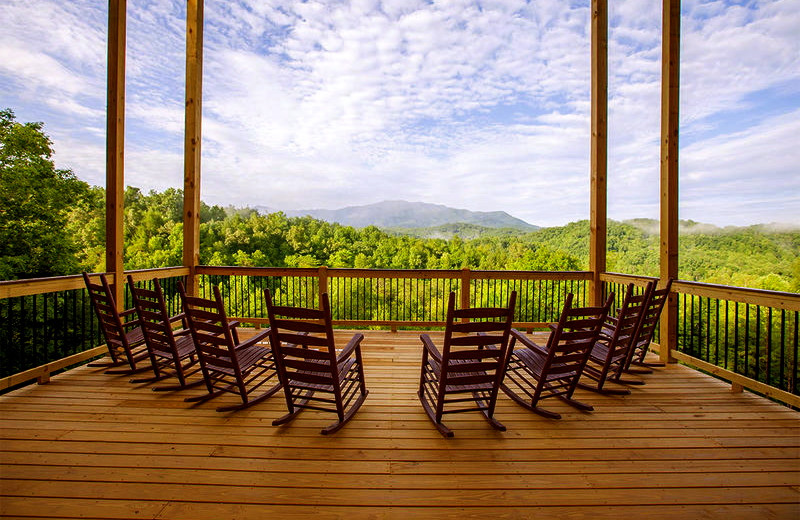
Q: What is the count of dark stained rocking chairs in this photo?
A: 8